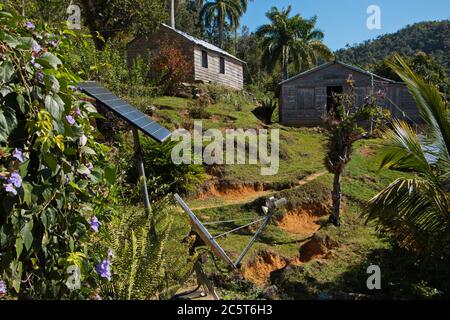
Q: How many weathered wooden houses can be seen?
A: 2